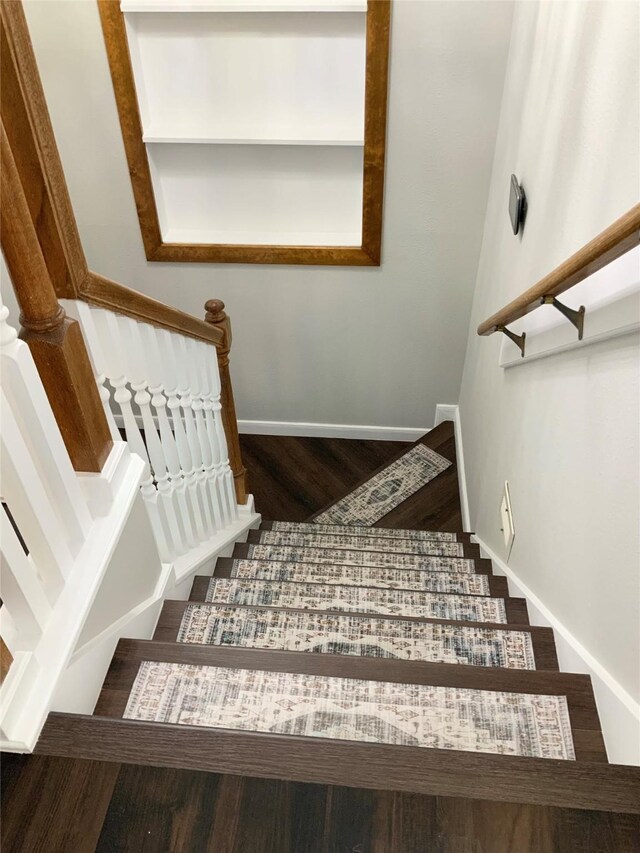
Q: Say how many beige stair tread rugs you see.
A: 8